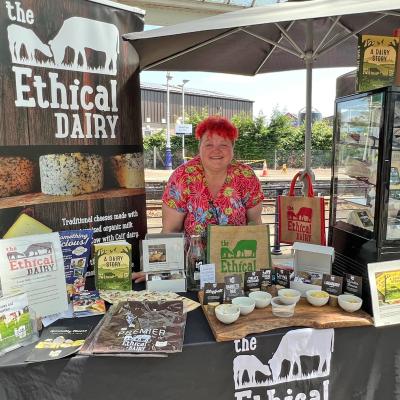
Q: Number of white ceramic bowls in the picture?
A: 6